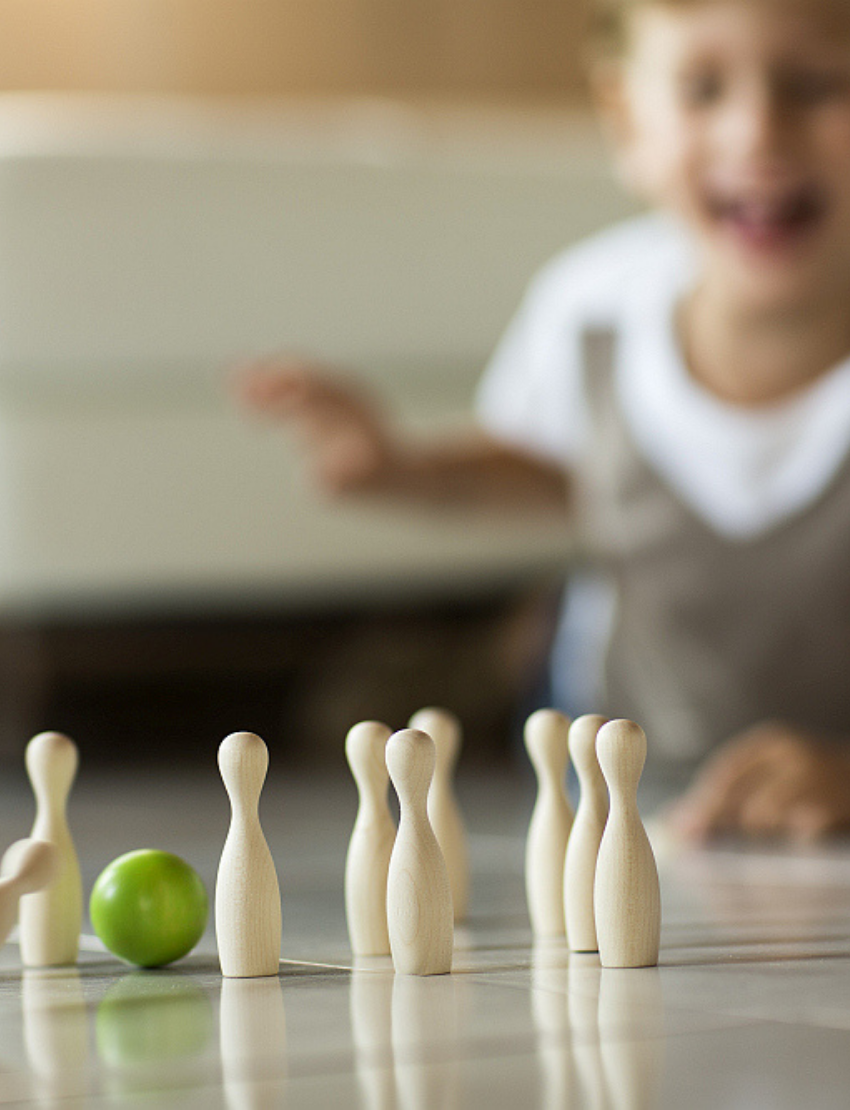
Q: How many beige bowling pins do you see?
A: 9